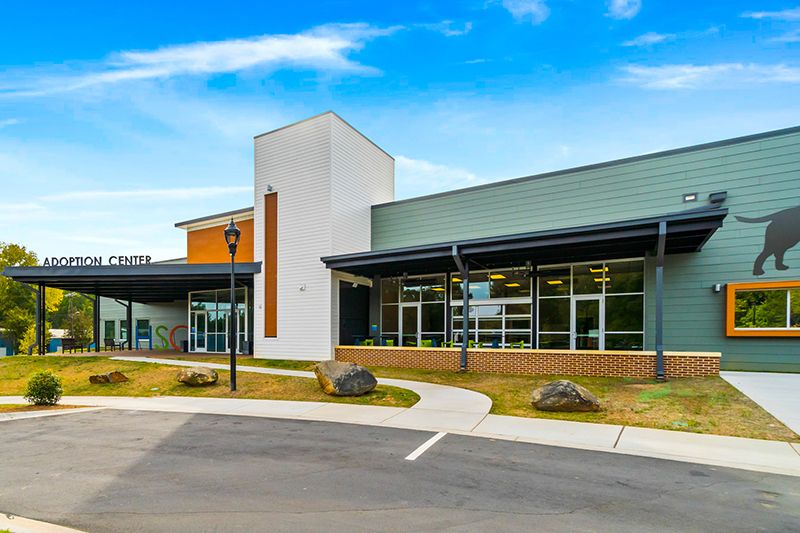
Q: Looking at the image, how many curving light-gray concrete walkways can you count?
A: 1